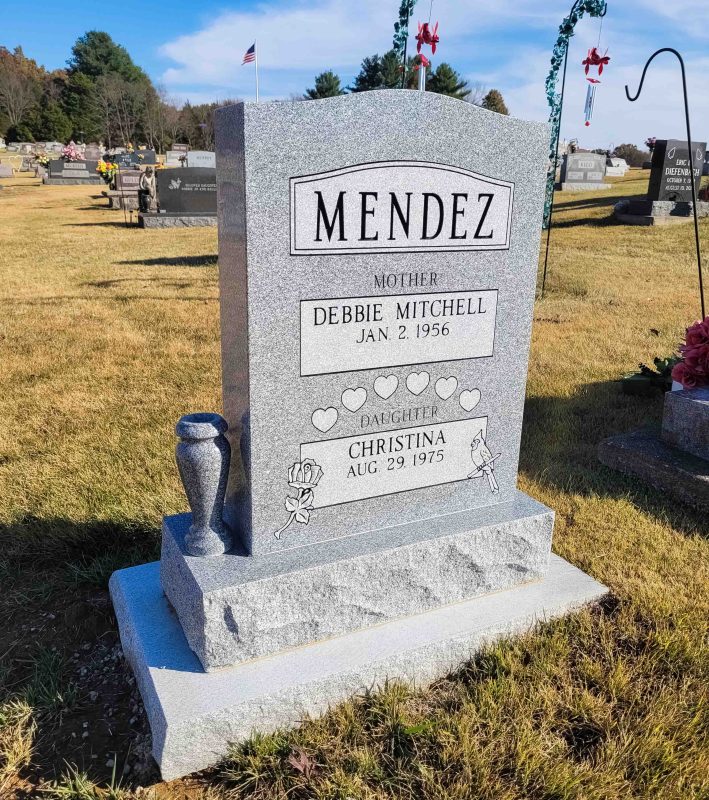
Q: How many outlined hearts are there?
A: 6